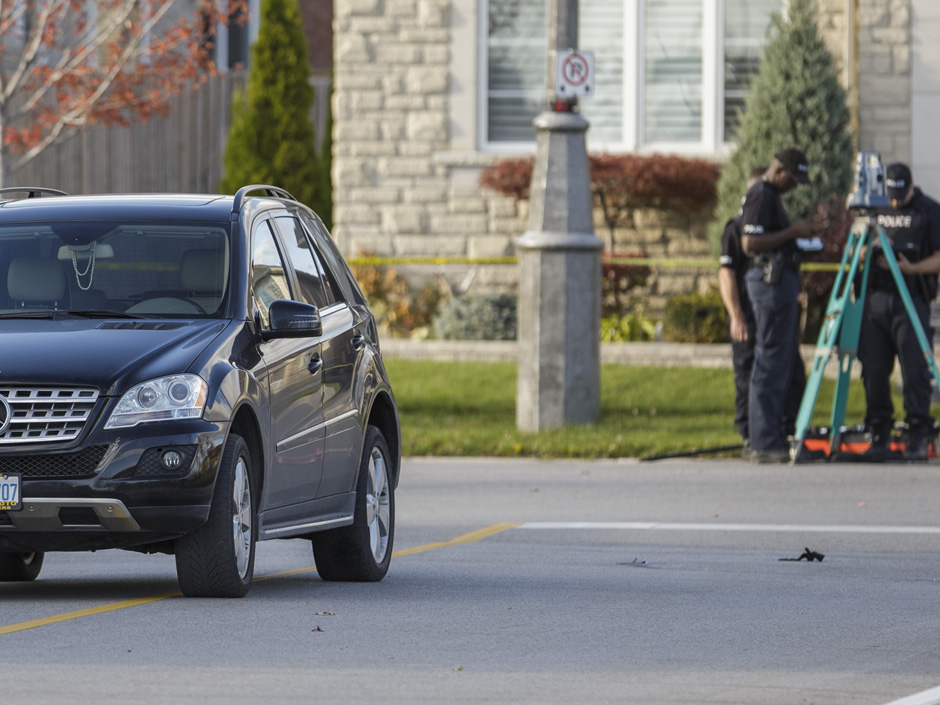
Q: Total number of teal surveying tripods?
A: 1